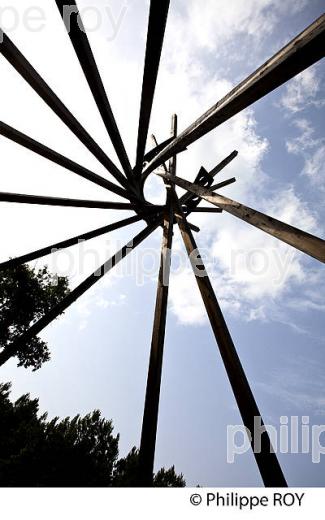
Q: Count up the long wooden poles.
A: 11